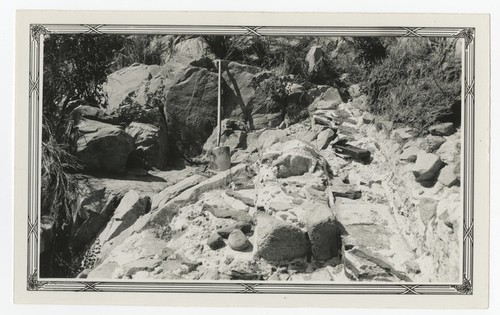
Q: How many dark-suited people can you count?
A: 0